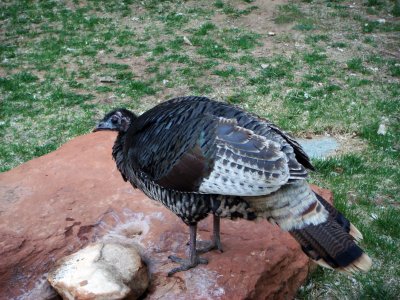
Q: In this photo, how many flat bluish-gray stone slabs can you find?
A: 1